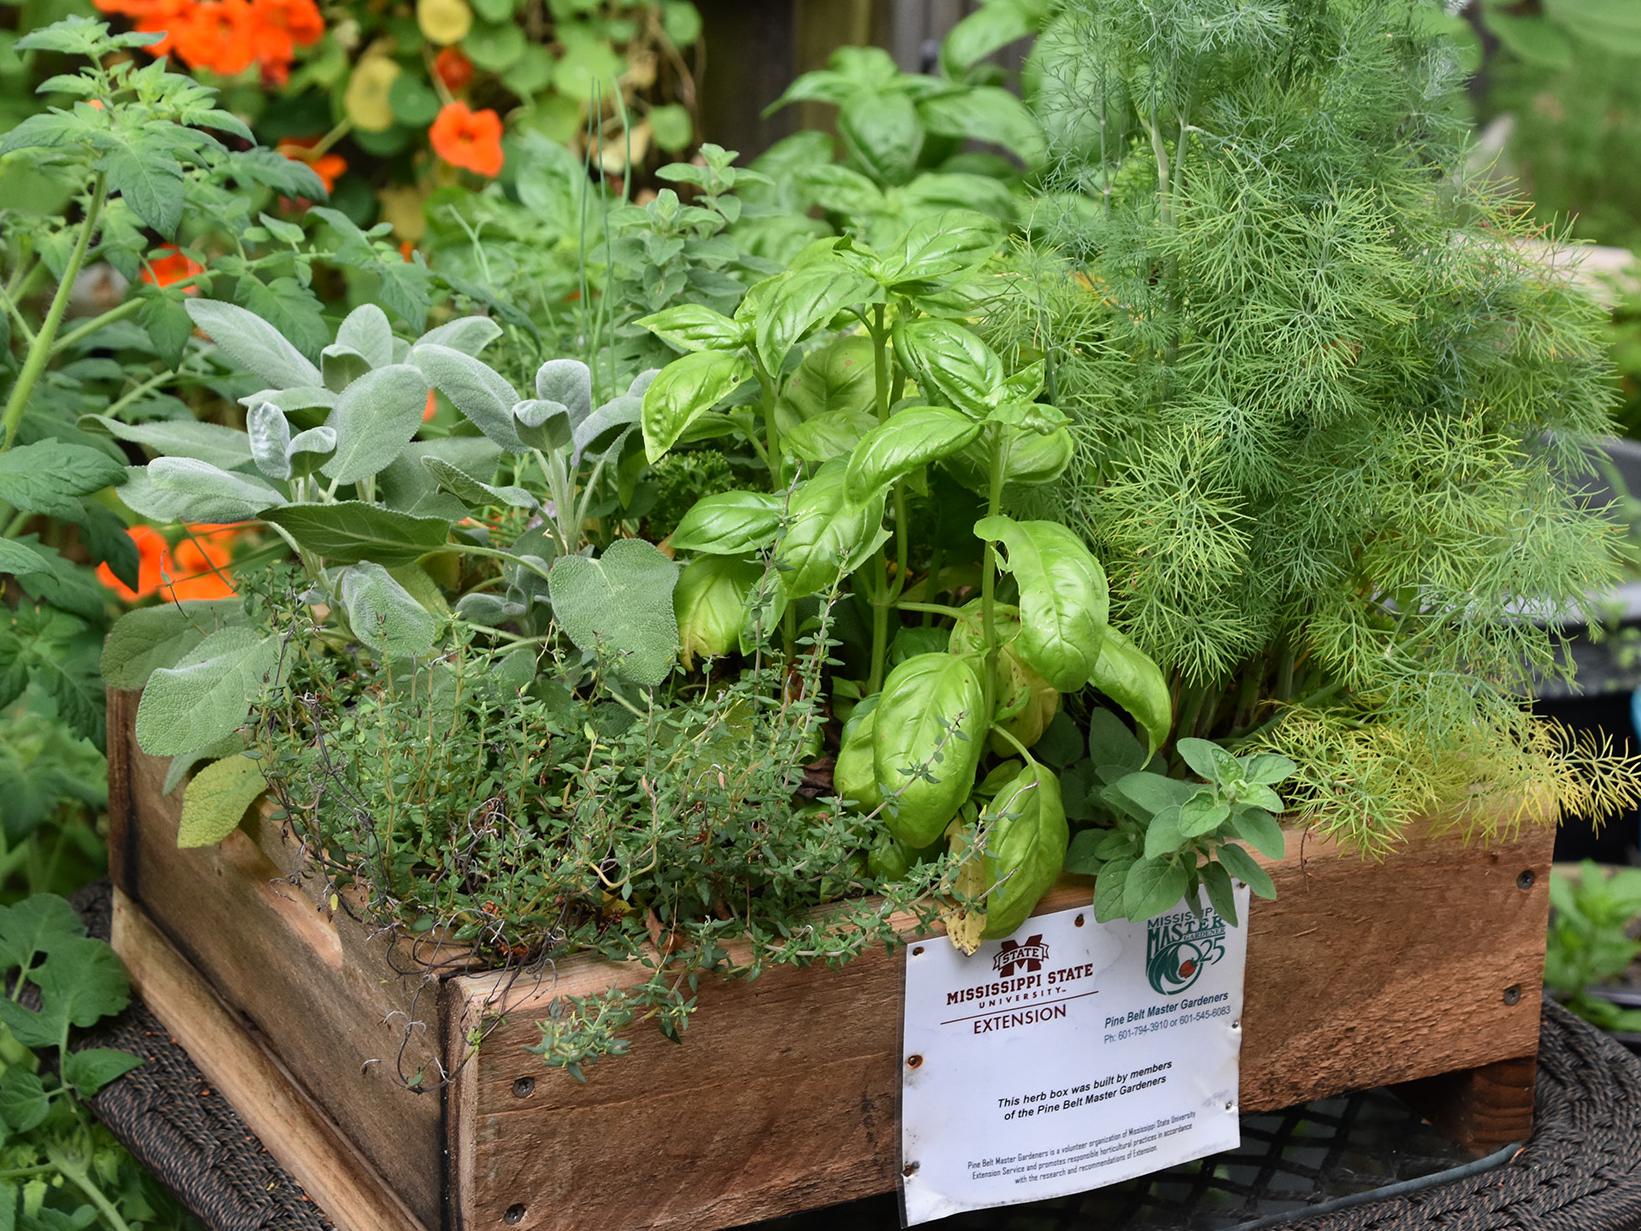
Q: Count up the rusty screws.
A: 4